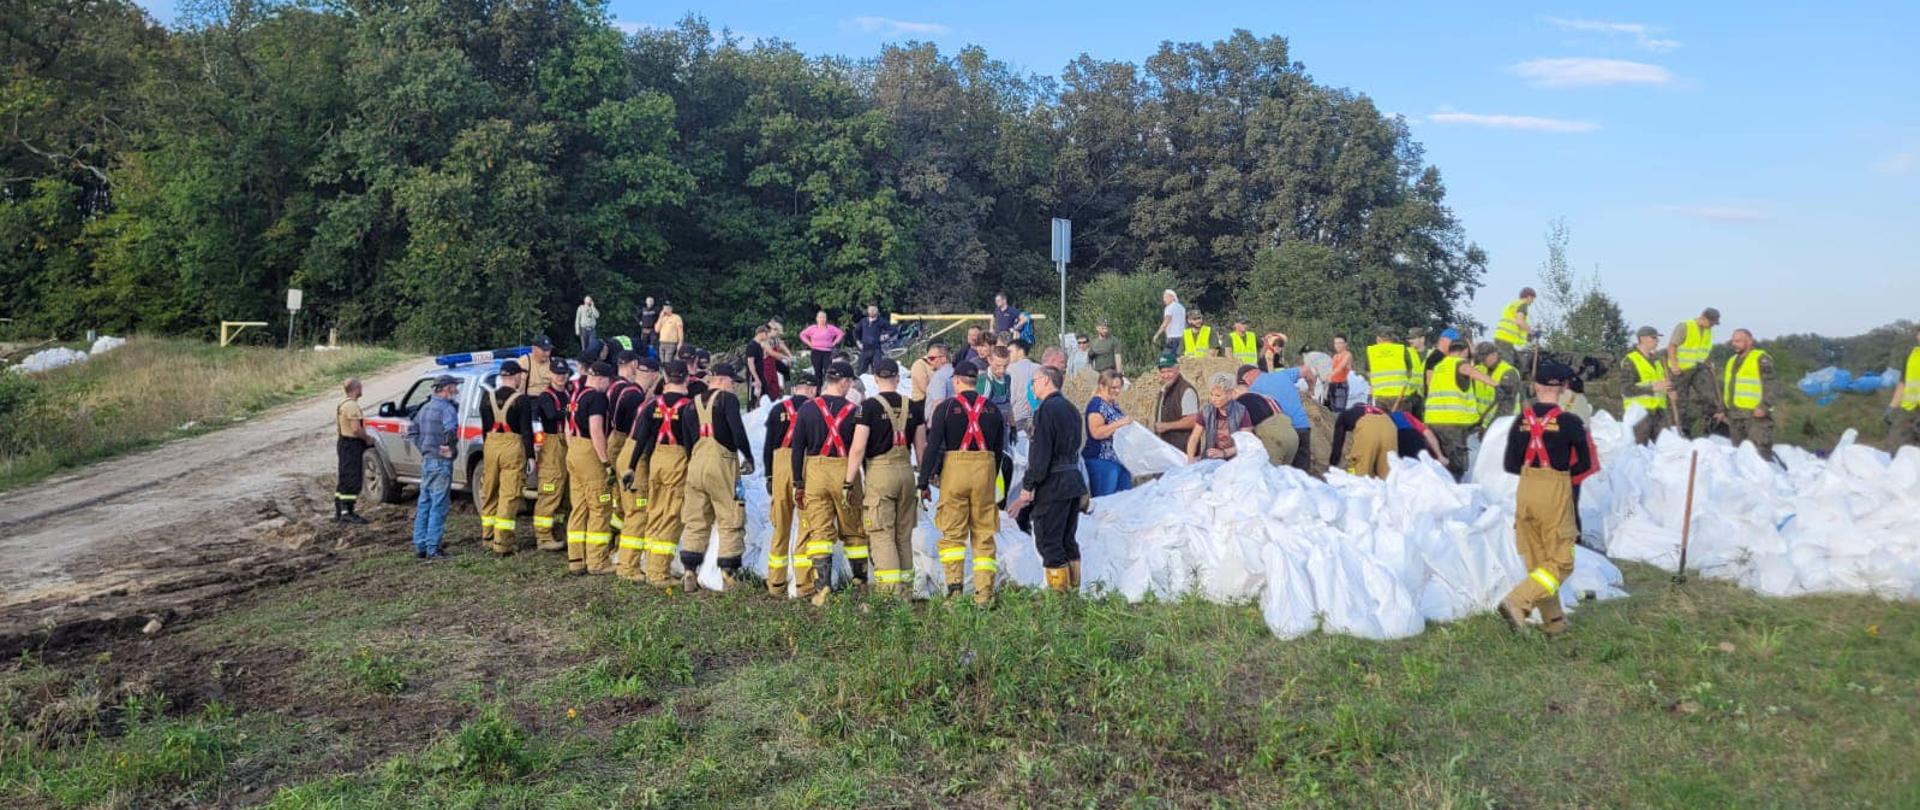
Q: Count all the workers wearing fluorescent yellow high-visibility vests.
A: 11